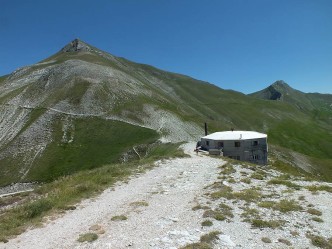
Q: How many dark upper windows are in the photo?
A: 4